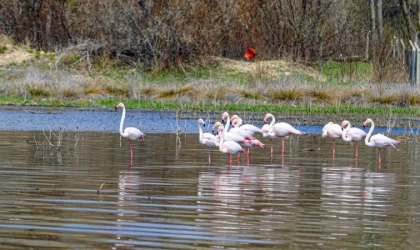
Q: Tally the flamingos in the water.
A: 12